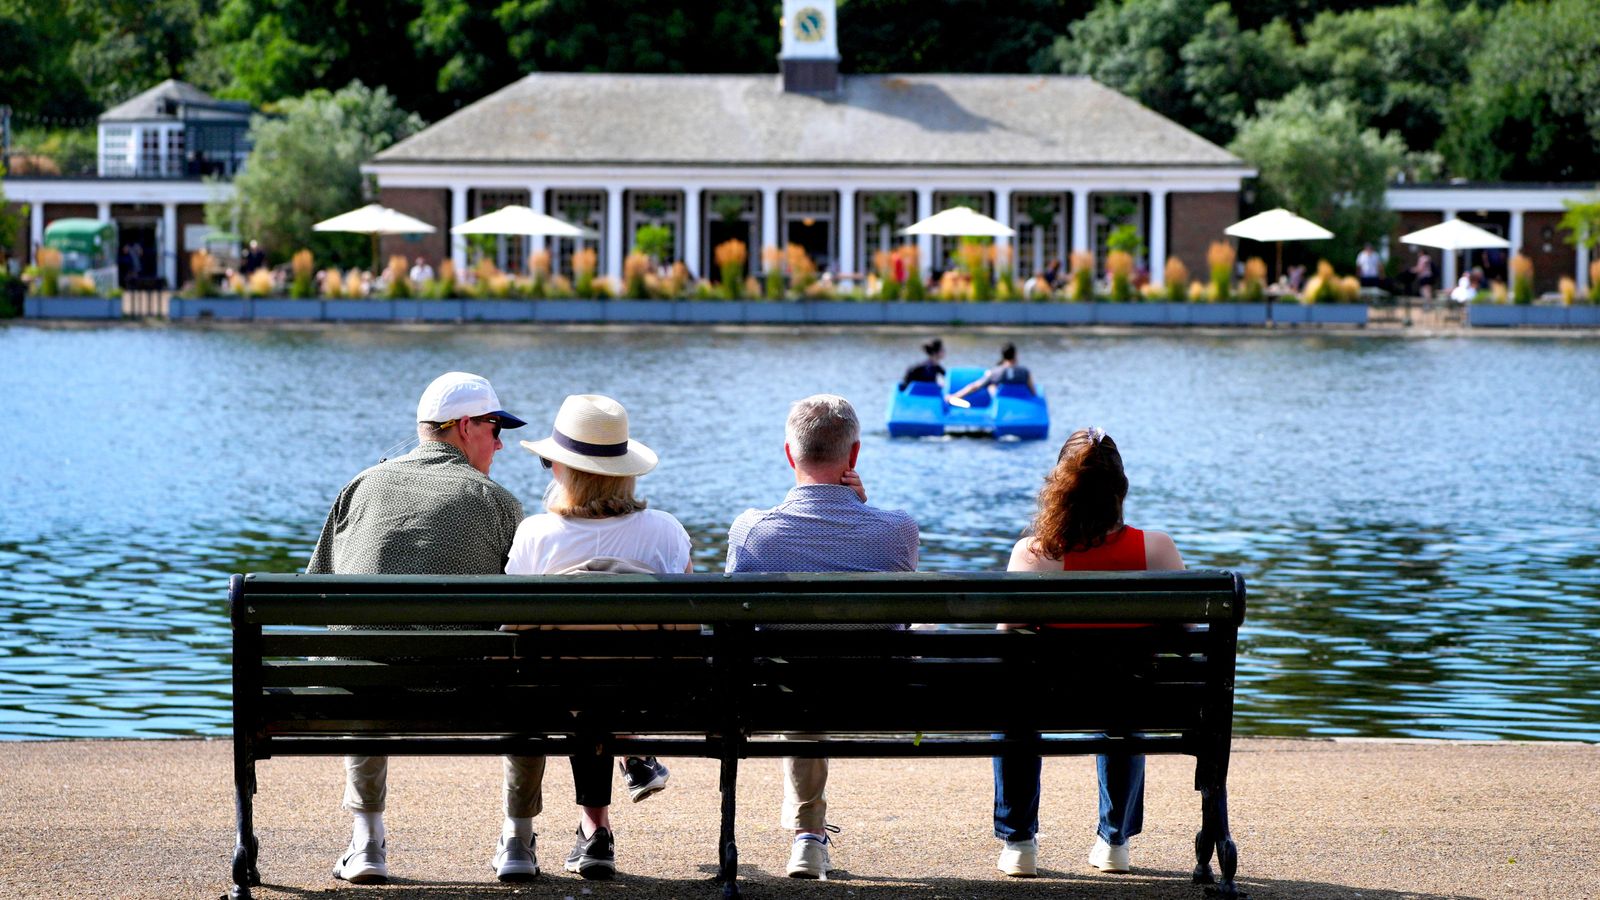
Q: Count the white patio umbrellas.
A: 5